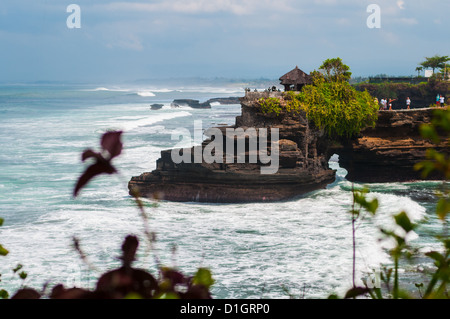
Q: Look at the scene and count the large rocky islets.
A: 1